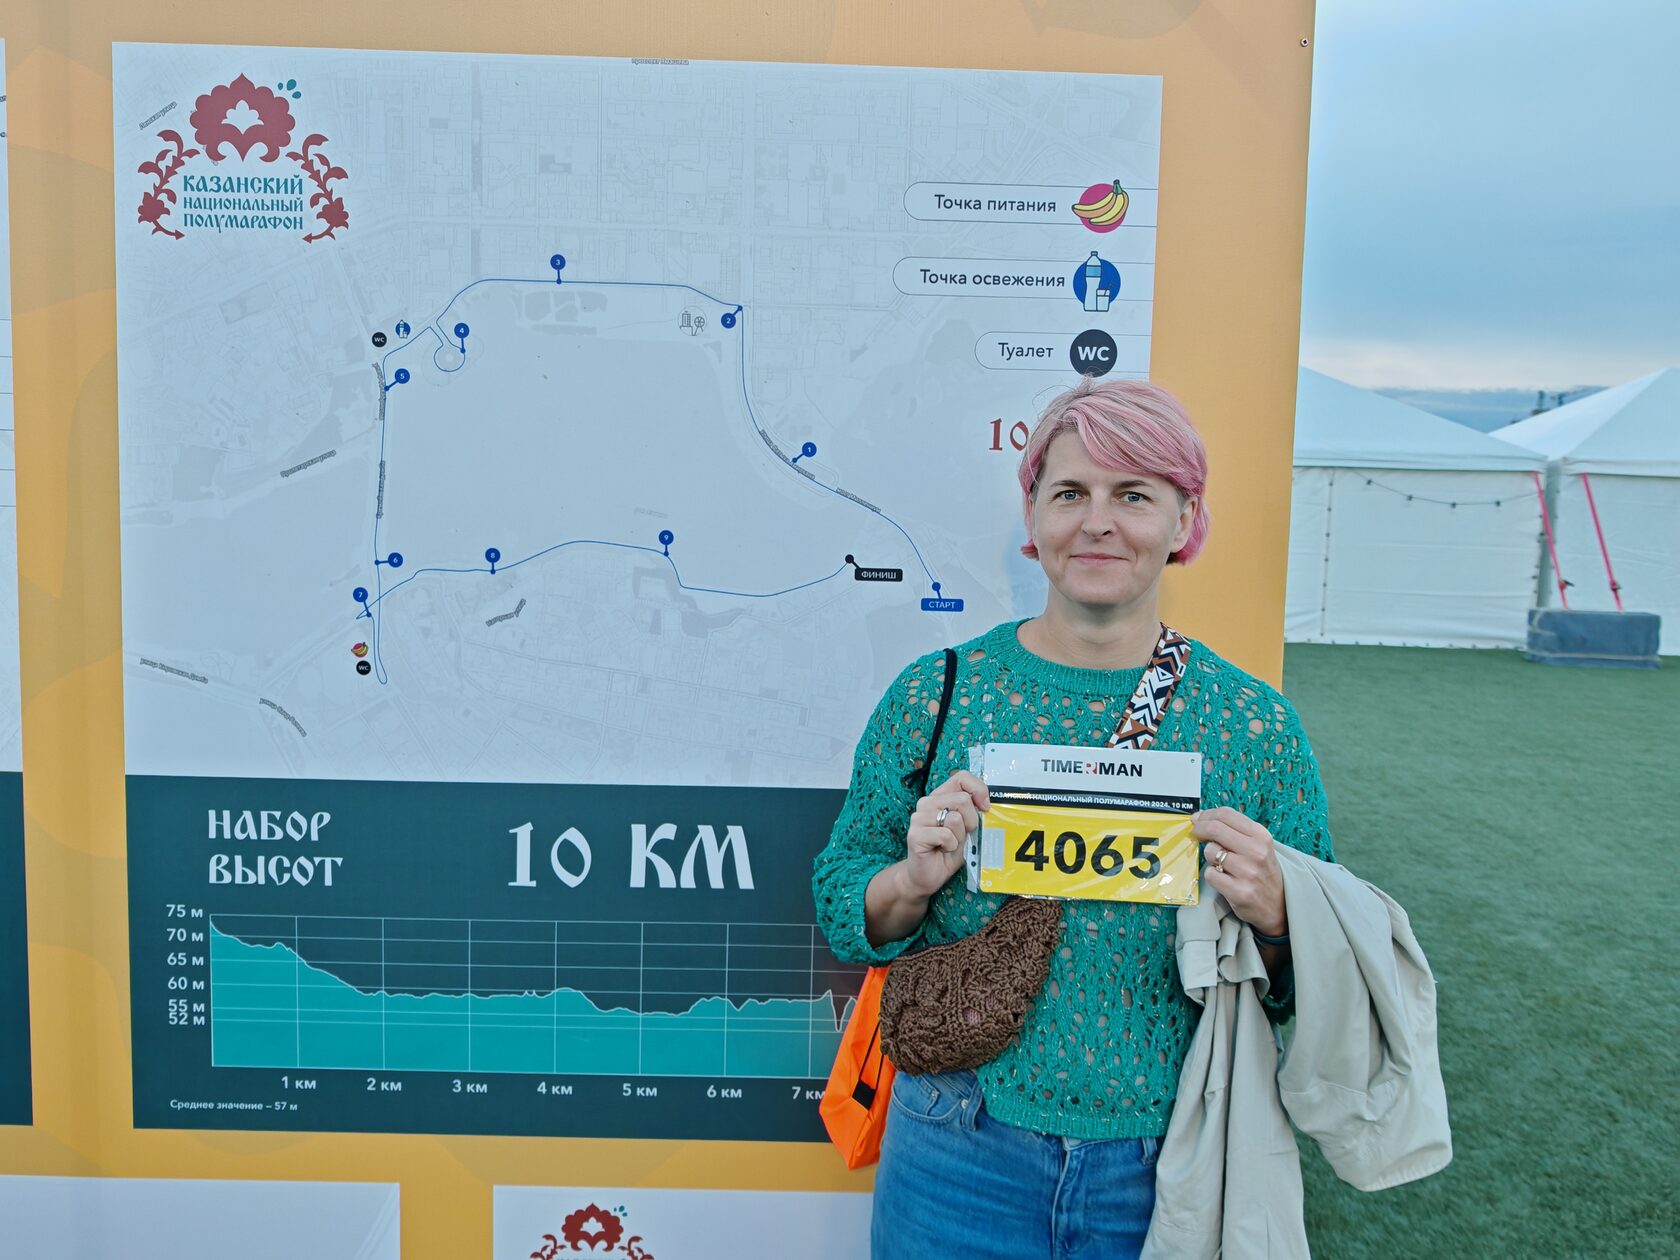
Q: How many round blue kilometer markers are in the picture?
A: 9